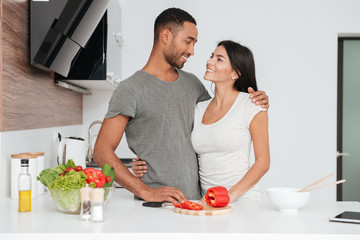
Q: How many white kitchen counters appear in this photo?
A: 1